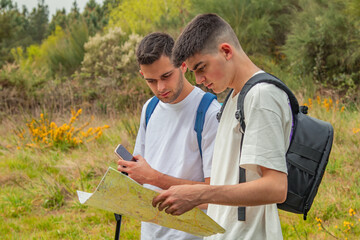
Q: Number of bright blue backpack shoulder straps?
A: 2